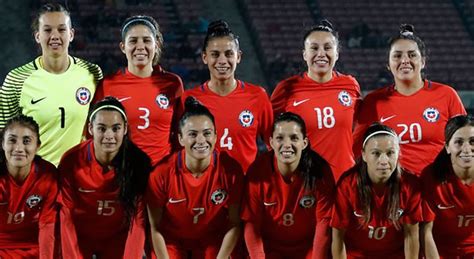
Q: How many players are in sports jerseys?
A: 11